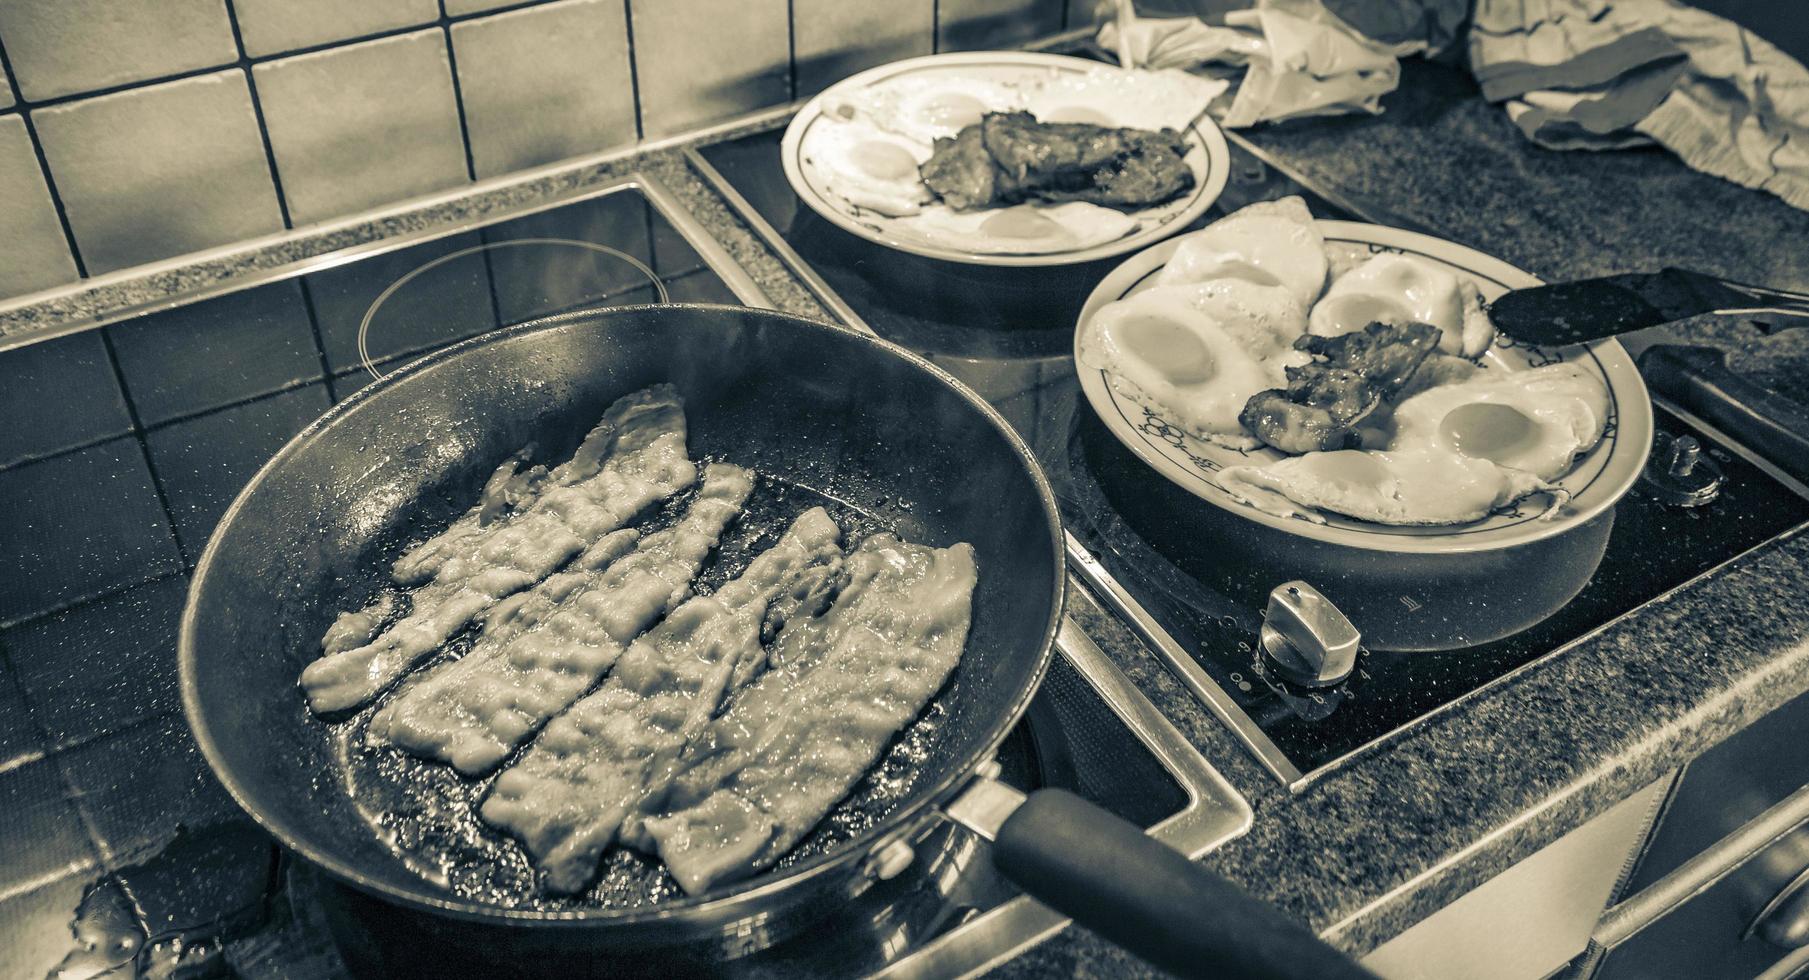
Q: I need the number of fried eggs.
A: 9